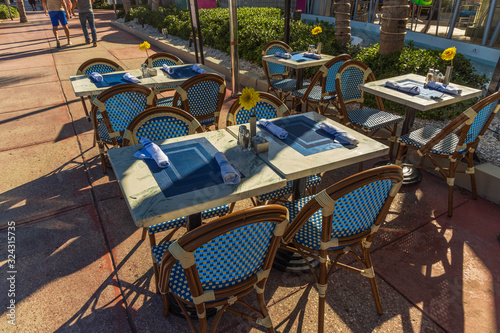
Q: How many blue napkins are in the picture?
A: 12